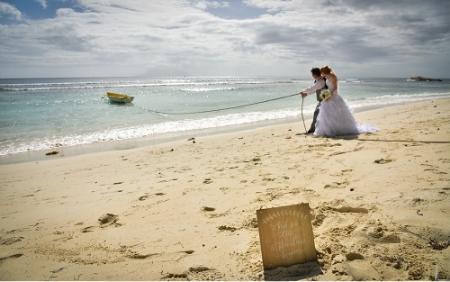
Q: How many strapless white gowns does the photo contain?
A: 1